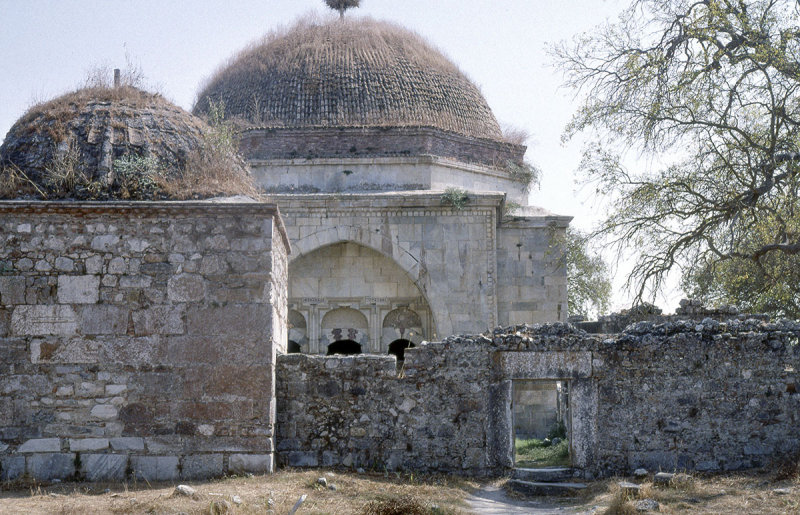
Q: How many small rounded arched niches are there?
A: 3